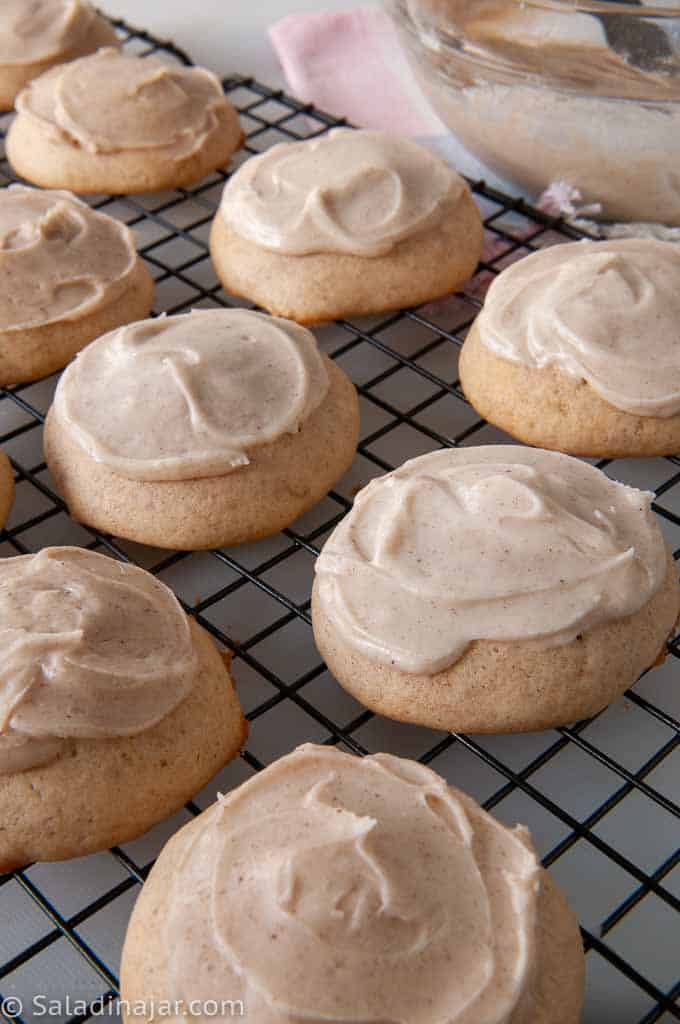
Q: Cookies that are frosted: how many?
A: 9